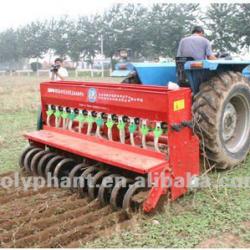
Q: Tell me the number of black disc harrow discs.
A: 12